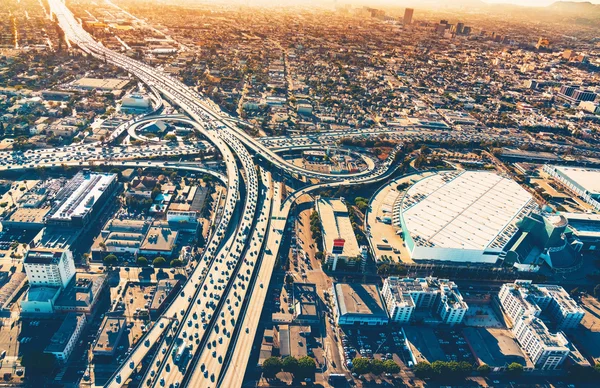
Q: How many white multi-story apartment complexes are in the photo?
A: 2